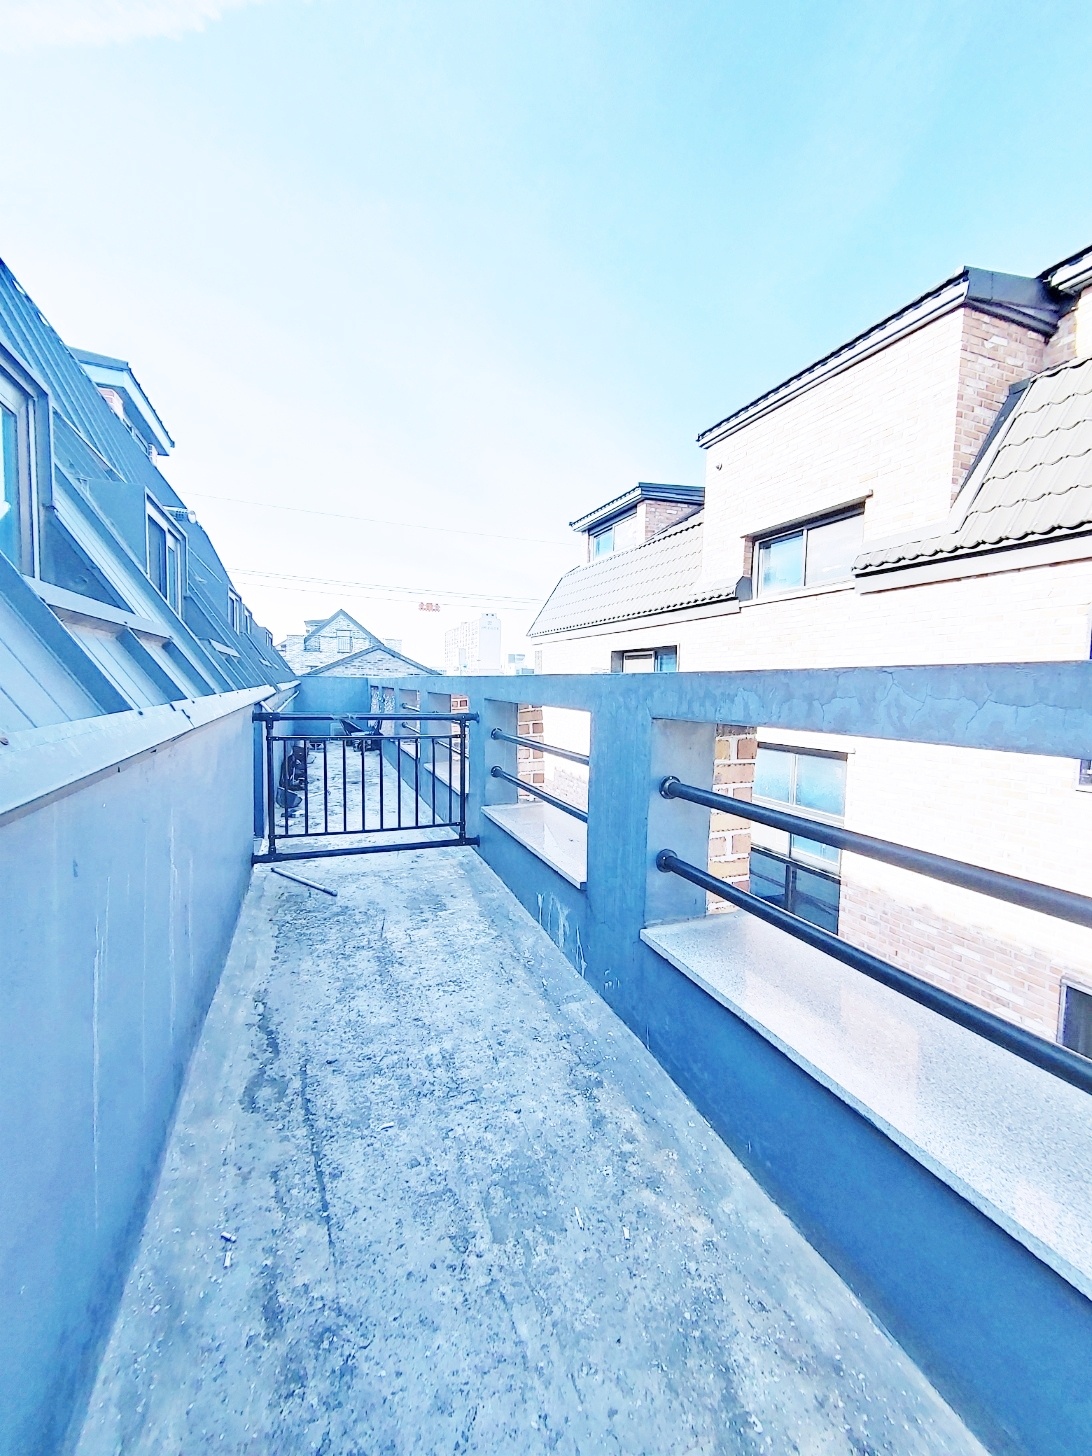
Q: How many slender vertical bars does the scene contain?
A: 10